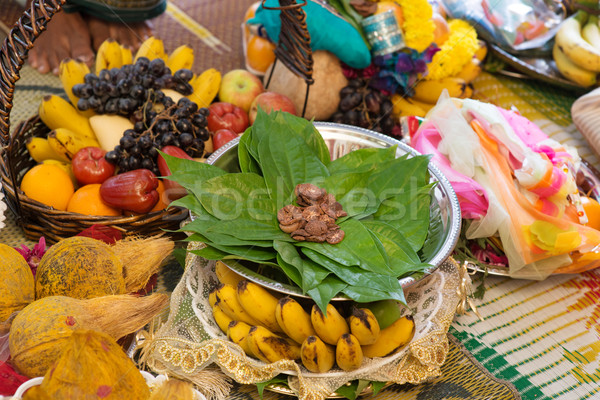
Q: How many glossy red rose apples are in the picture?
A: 5